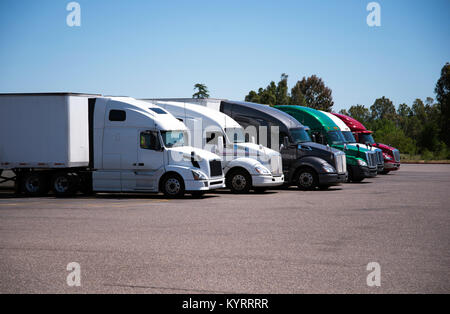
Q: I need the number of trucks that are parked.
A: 6